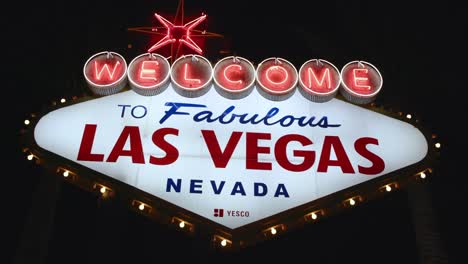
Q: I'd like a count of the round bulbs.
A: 15